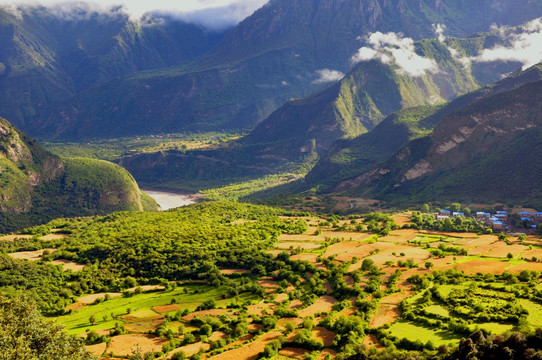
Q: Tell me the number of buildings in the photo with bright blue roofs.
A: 11